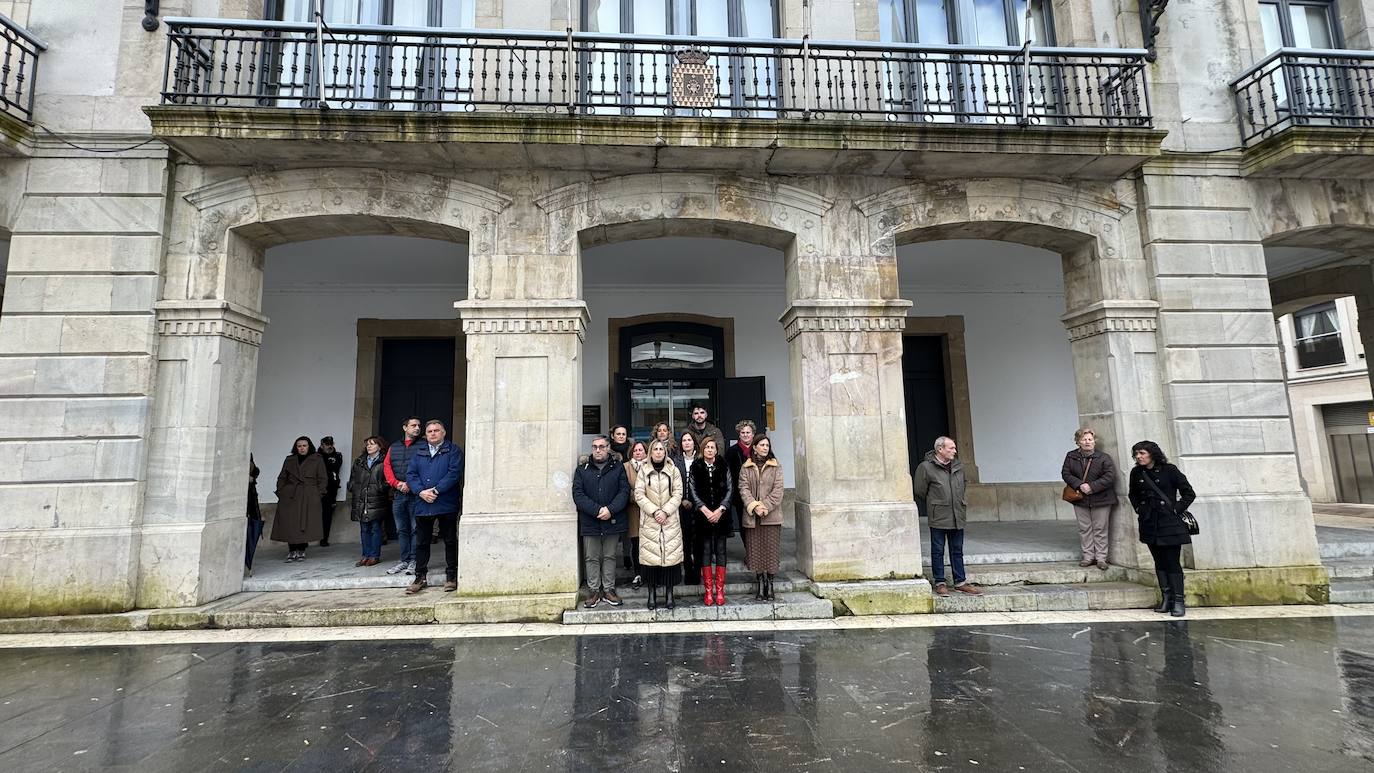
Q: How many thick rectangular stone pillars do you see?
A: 4